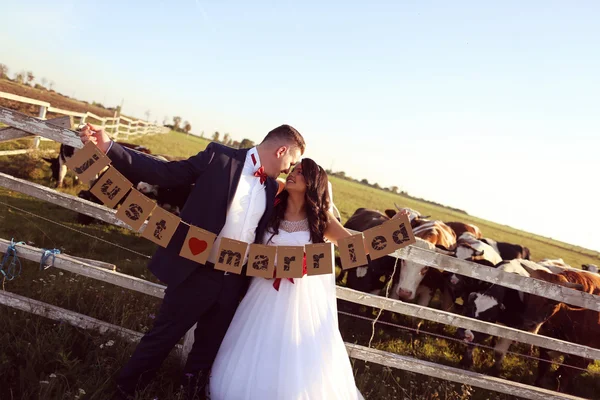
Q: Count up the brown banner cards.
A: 12